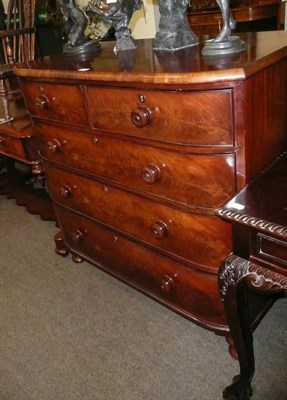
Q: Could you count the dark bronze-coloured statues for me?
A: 4